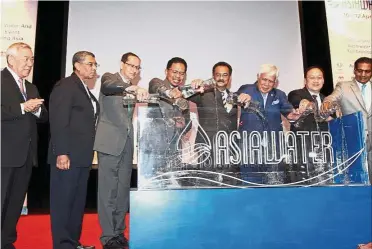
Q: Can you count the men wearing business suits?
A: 8